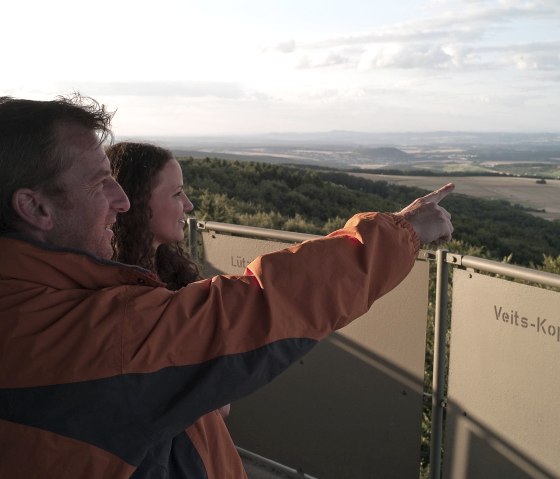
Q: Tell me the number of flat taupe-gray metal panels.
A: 2